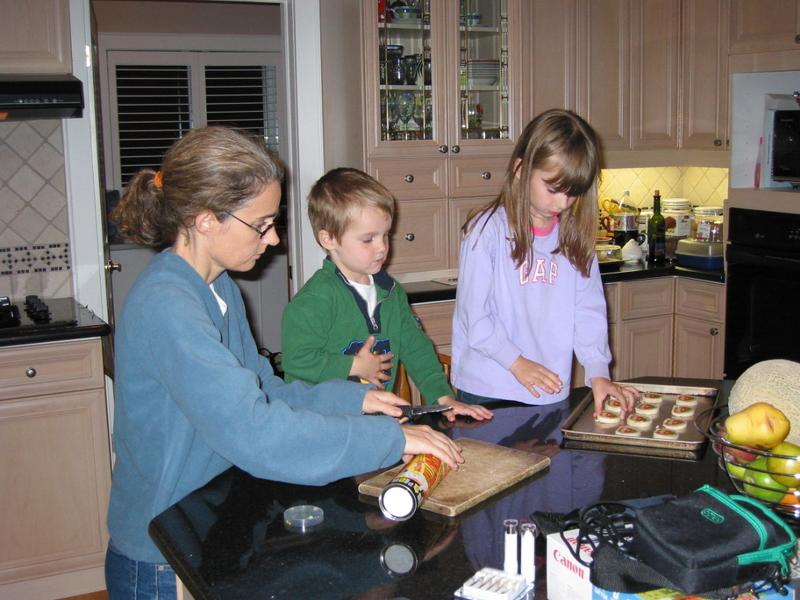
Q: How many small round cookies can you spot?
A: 11